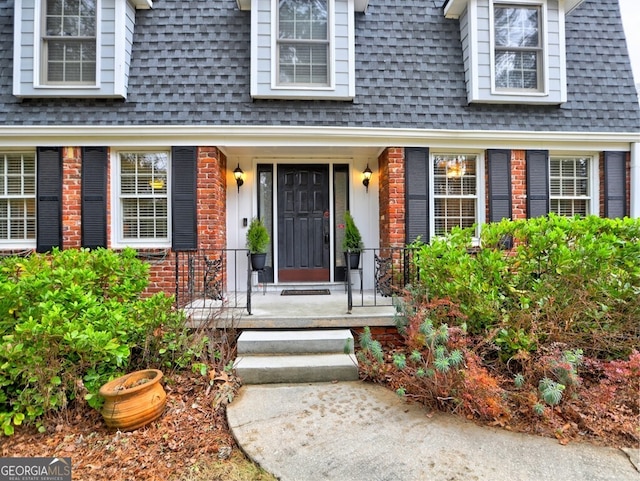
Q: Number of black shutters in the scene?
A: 7